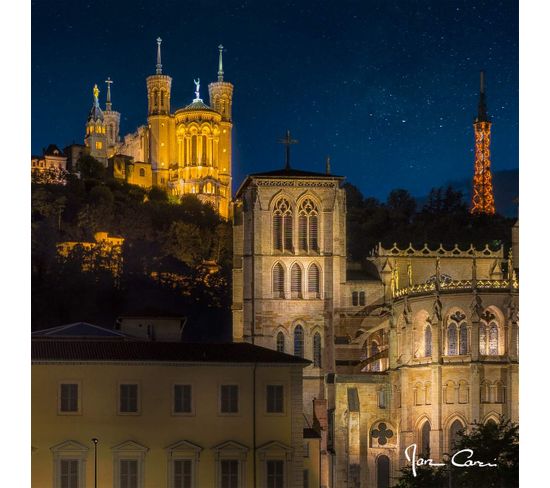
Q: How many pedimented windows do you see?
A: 5